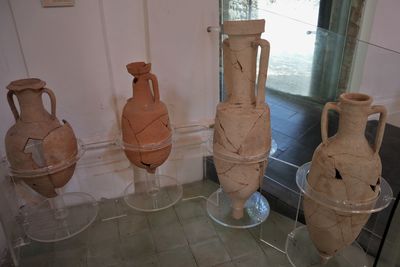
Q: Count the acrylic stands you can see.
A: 4